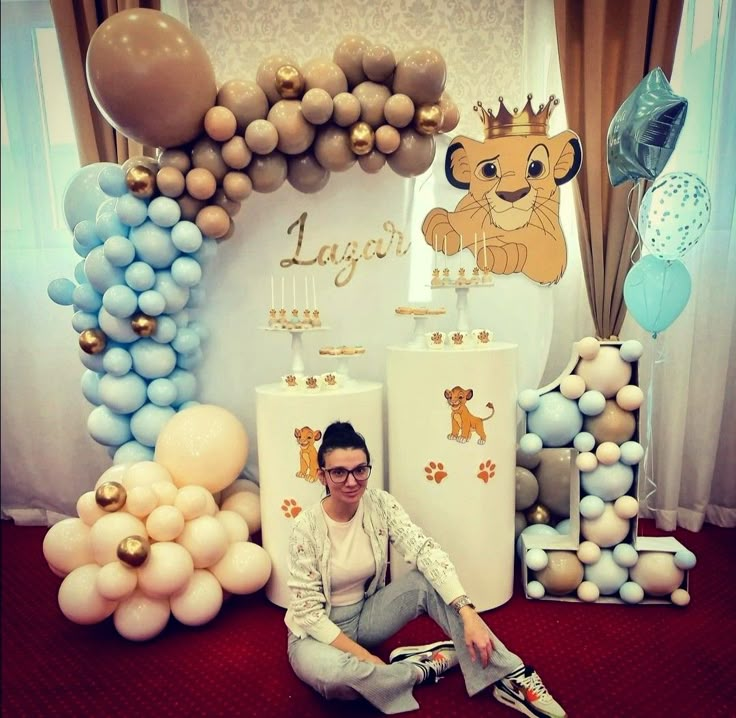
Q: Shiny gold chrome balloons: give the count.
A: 9